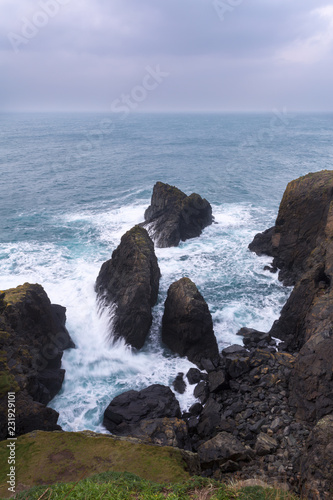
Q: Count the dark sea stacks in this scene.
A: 3